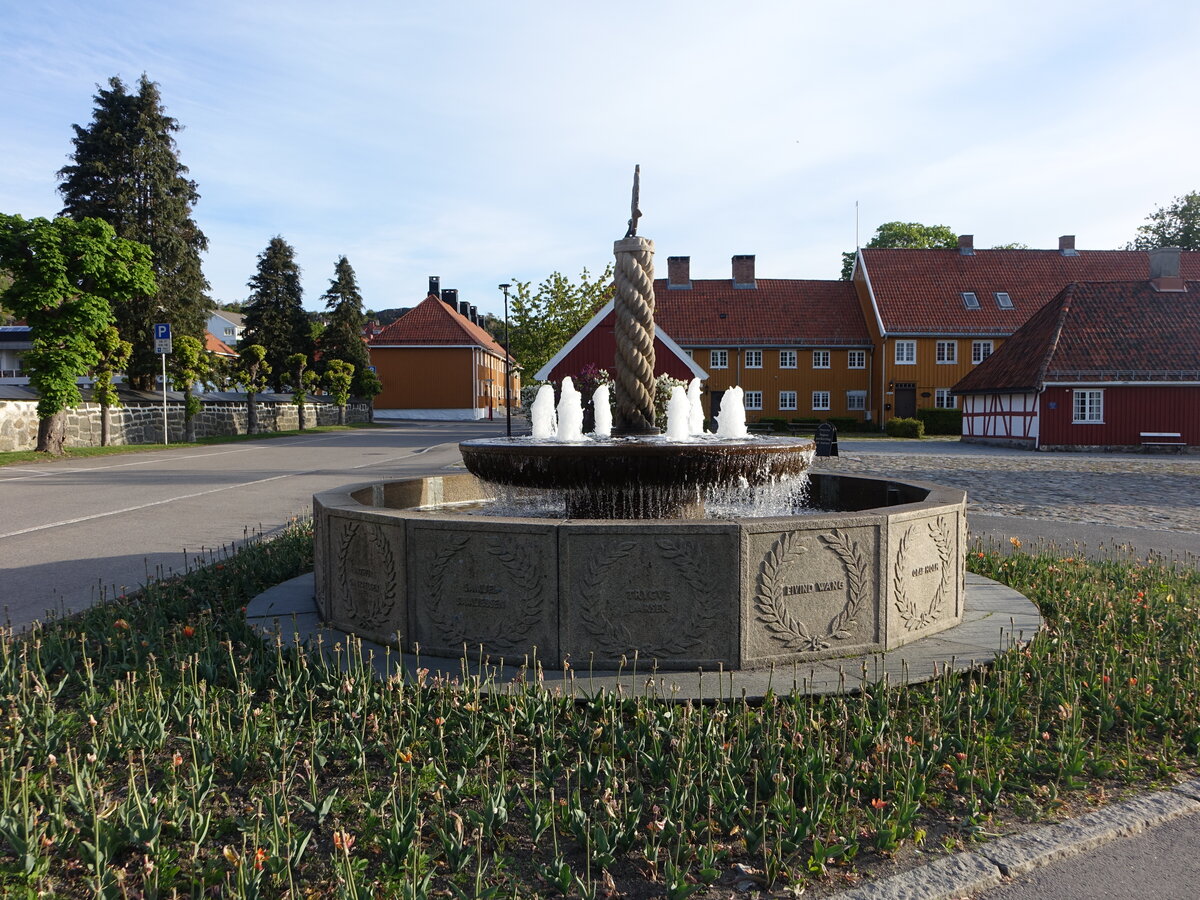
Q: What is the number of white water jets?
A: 6